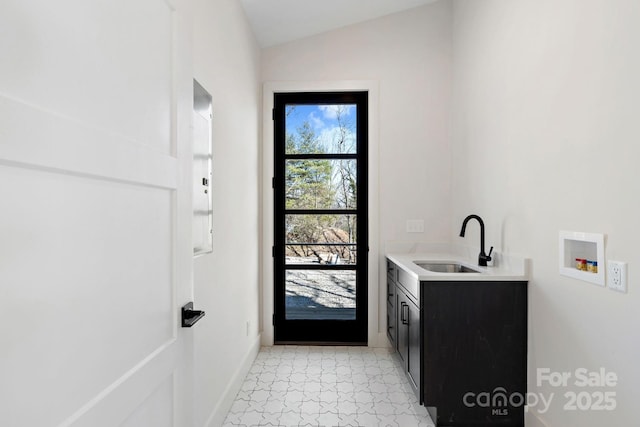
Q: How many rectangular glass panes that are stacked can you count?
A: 4